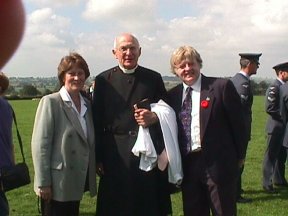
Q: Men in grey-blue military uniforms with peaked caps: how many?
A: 2